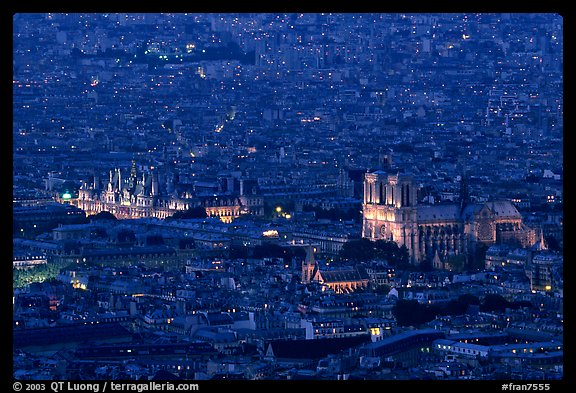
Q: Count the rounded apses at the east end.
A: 1